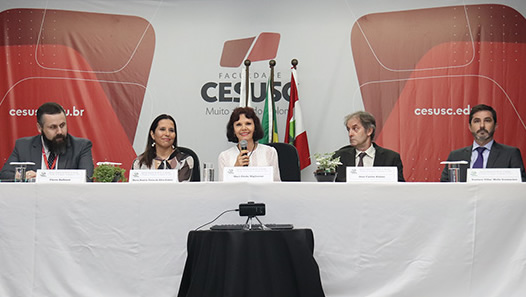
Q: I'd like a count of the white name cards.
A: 5